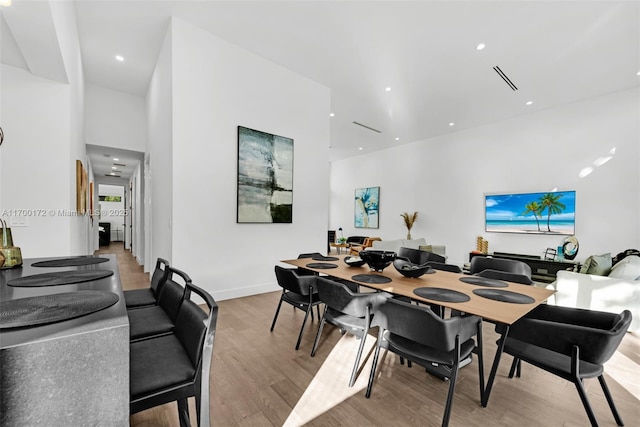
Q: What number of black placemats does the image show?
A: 10